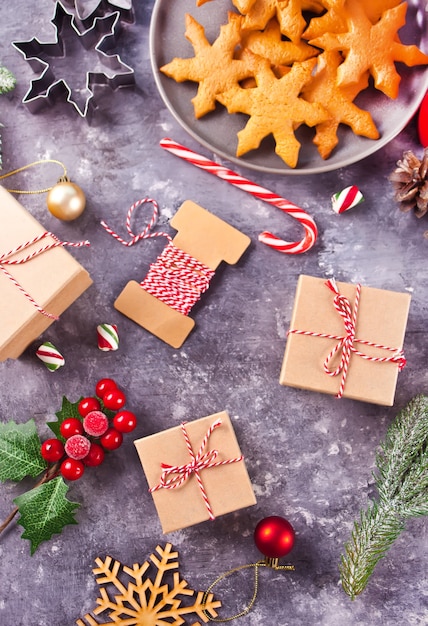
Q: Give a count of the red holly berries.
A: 11